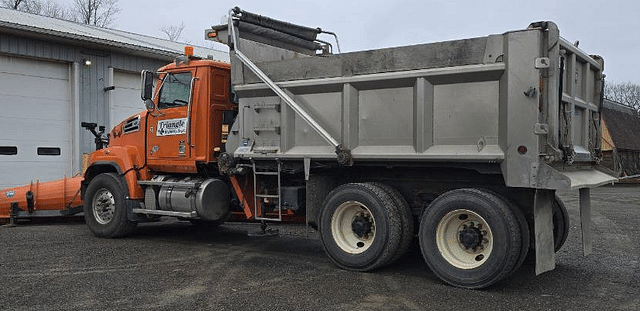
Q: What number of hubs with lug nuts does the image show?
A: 3